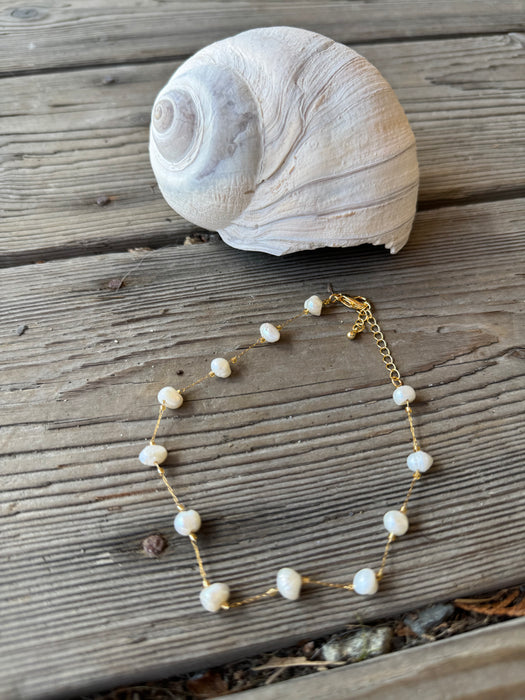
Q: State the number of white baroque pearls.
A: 12